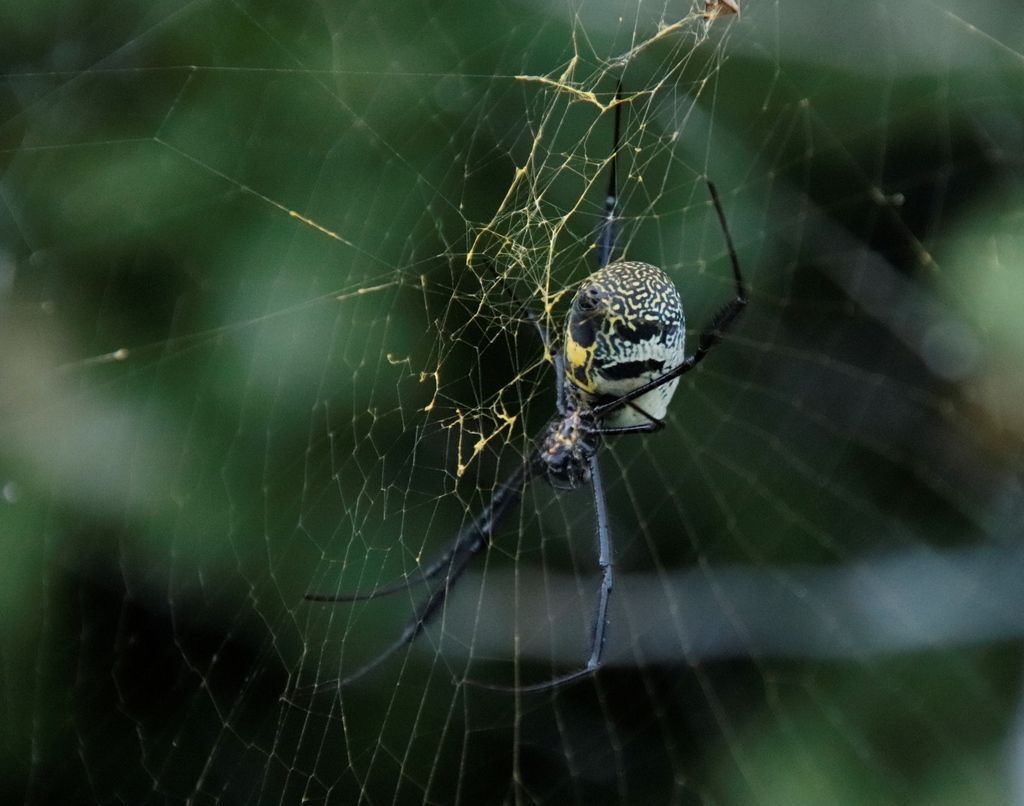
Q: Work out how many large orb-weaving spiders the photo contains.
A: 1